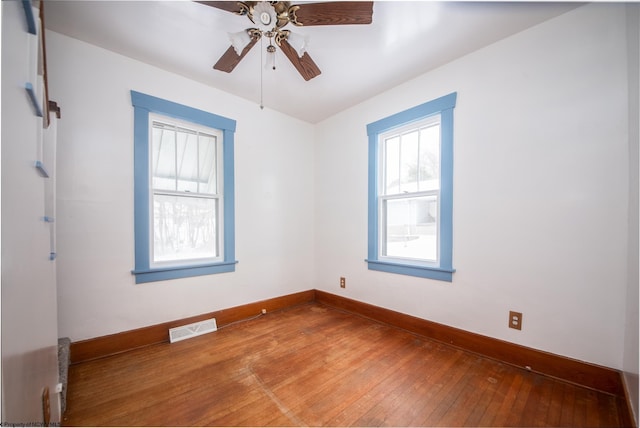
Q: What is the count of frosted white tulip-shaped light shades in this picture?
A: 4